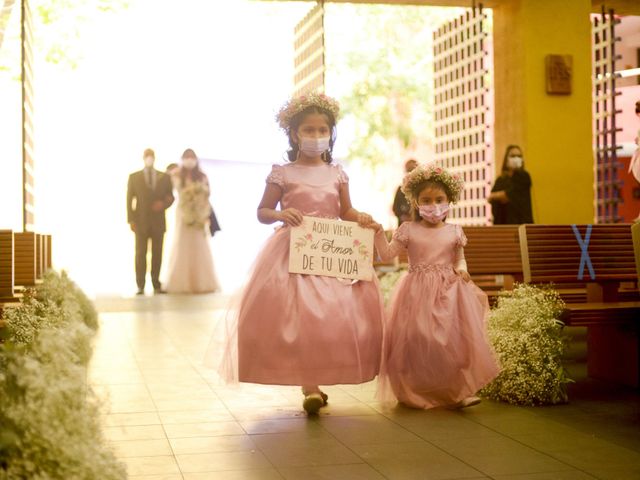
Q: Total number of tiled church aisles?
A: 1